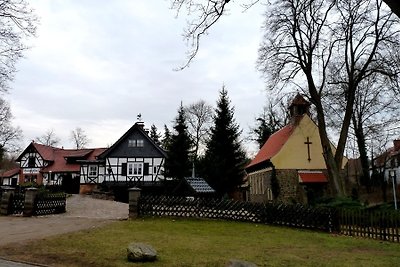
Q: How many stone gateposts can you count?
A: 3